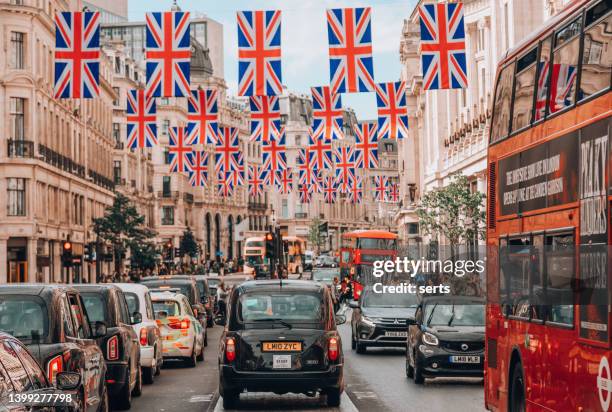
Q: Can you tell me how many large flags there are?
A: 5